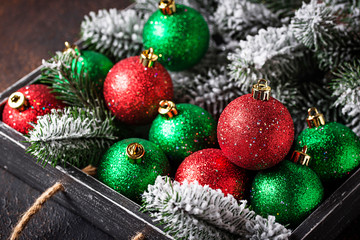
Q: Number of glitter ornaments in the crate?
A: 10